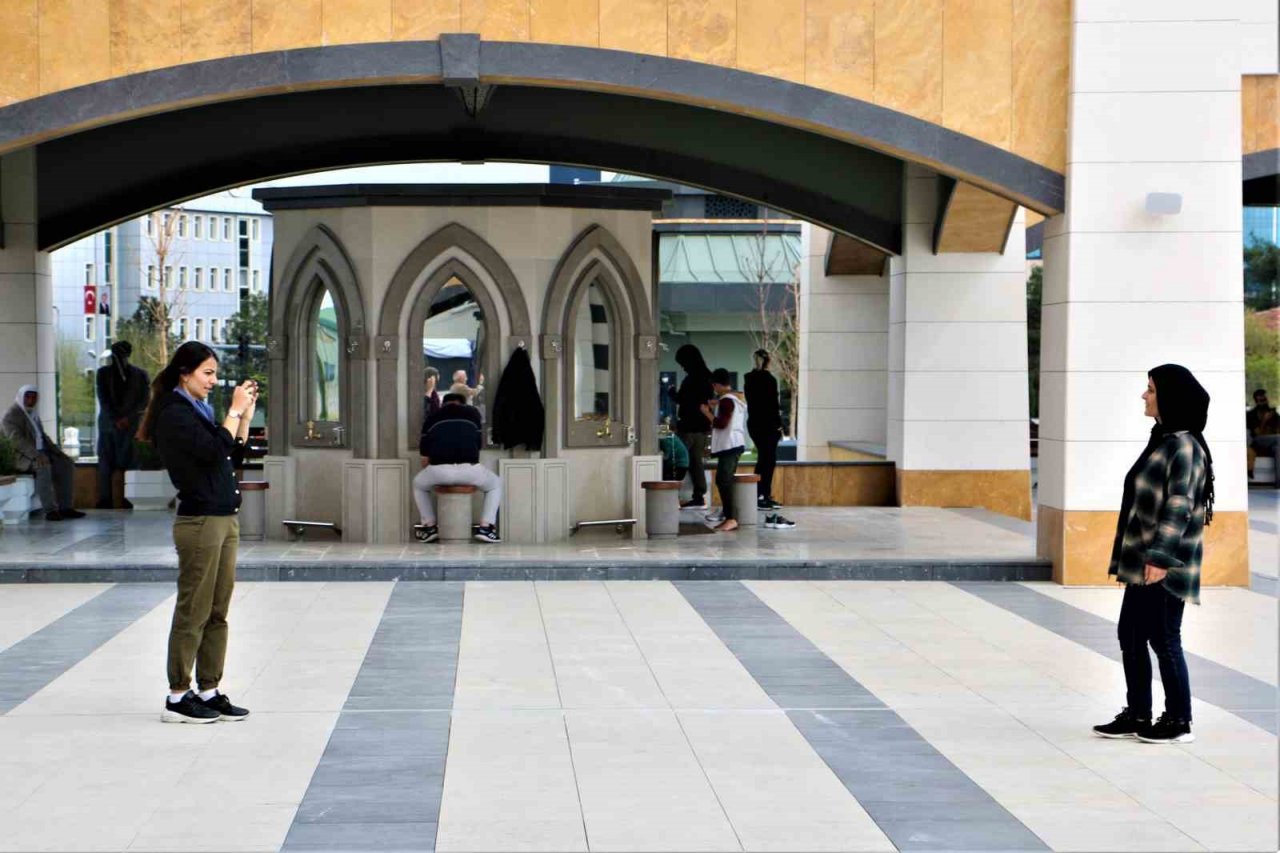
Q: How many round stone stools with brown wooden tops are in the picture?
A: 4